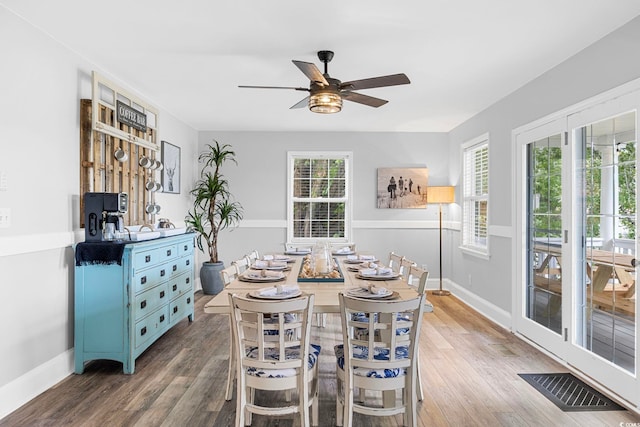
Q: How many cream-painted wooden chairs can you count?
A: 10